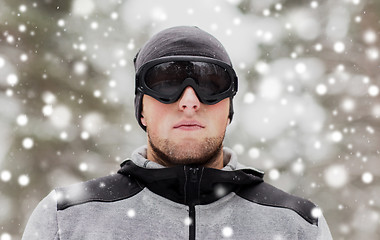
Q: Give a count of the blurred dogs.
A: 0